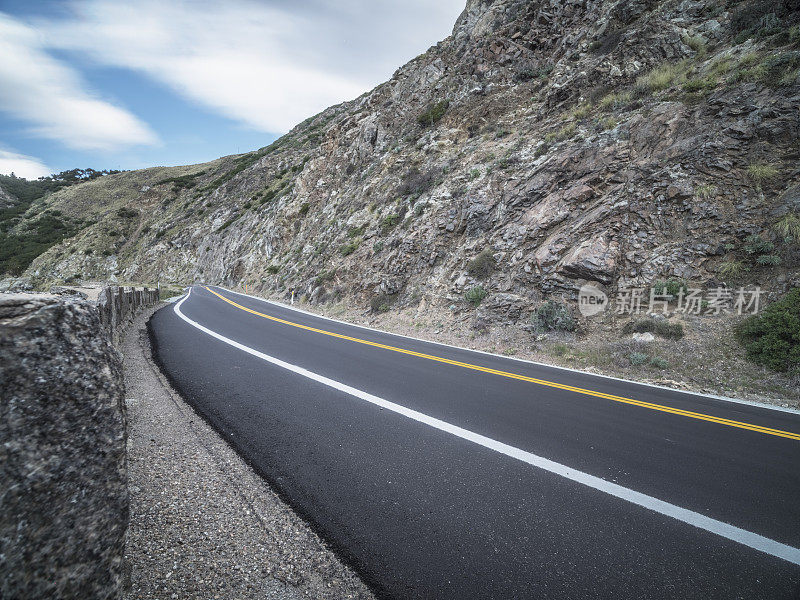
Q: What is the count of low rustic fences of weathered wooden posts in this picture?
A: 1